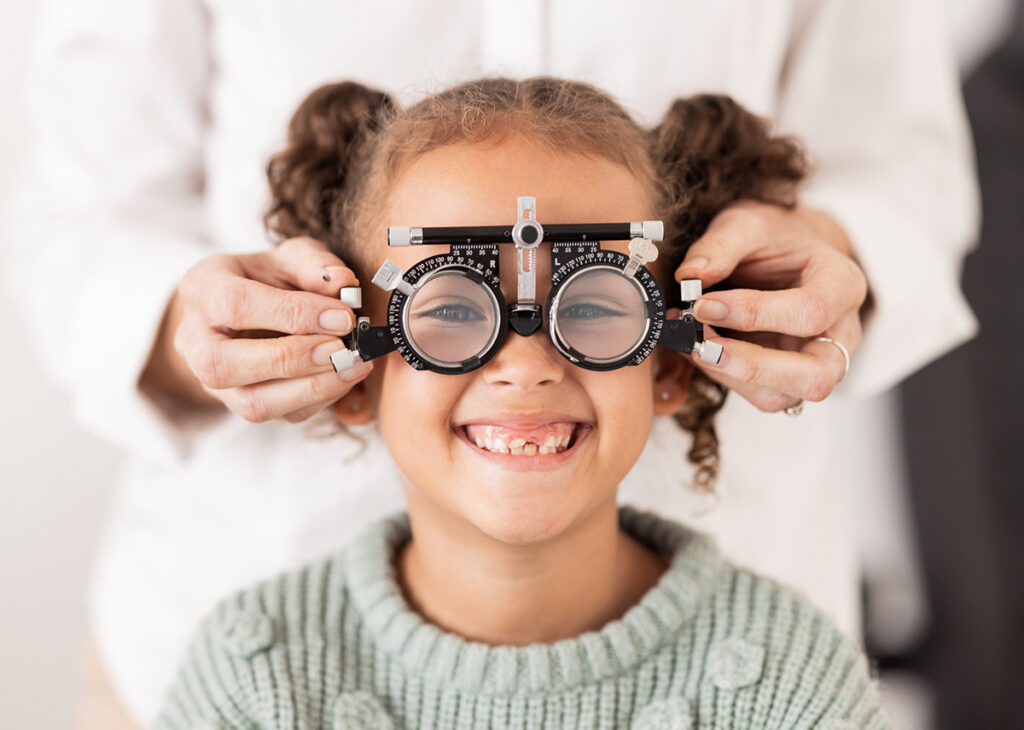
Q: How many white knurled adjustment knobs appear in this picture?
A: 6